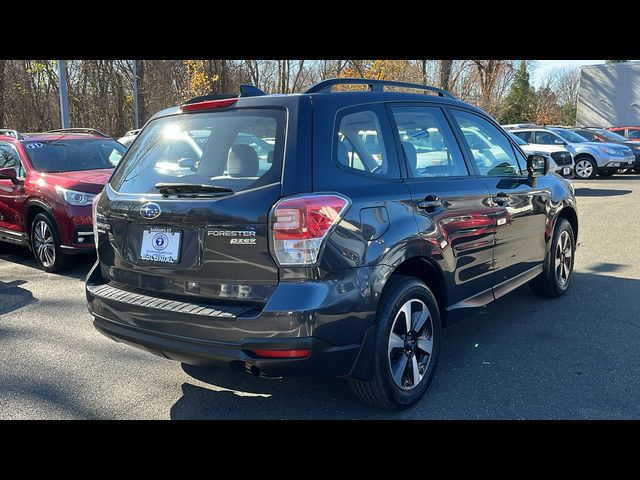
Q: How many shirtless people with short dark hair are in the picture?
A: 0